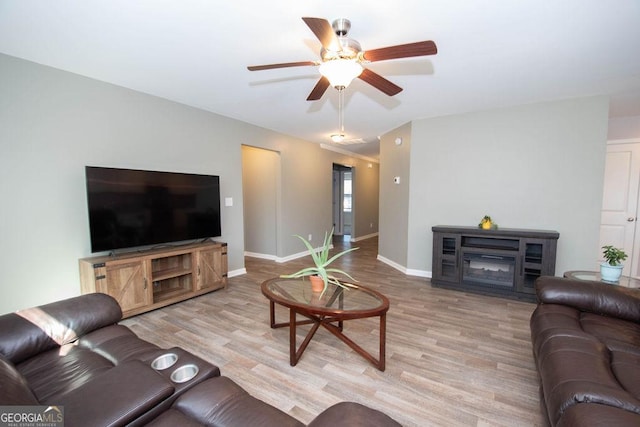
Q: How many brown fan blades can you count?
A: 5